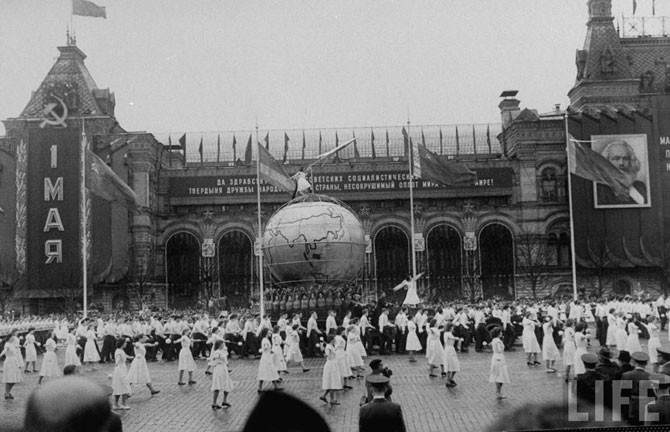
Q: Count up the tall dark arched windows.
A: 5